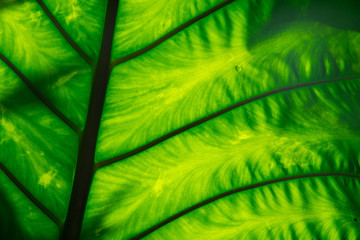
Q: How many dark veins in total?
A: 7